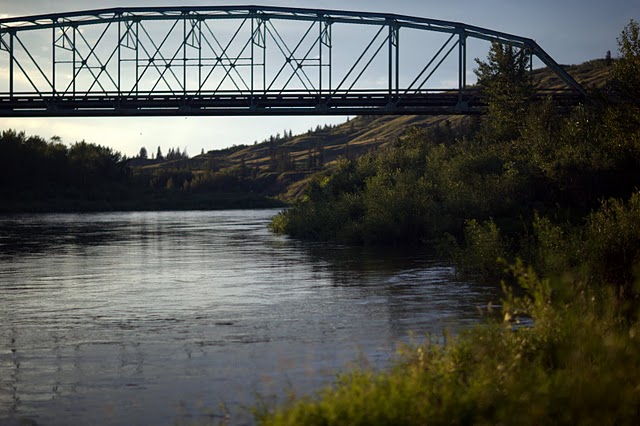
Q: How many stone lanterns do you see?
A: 0